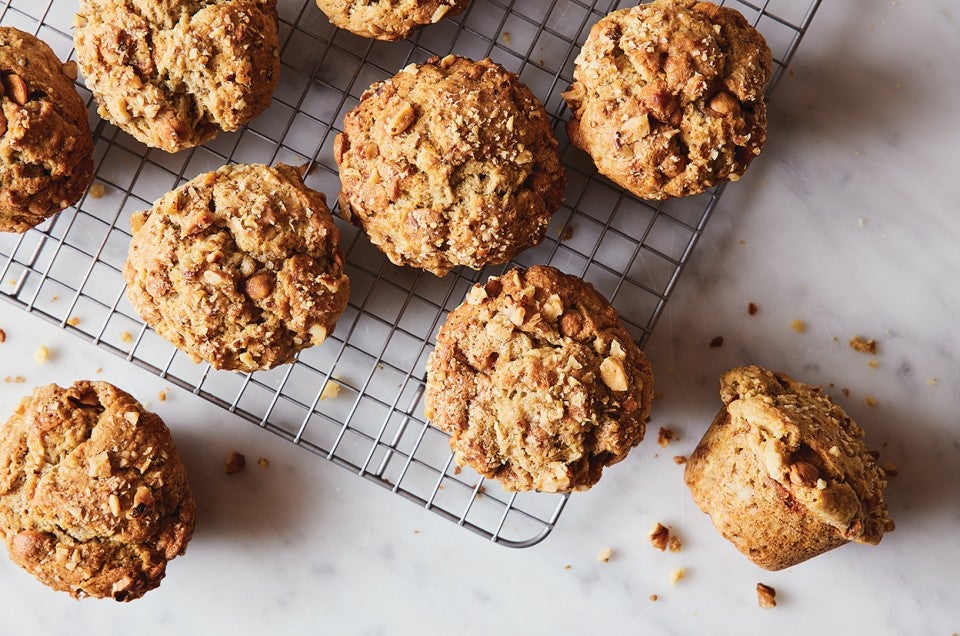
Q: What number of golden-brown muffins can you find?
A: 9